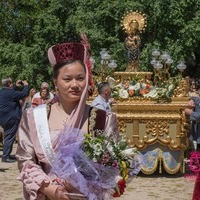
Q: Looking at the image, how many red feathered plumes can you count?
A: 1